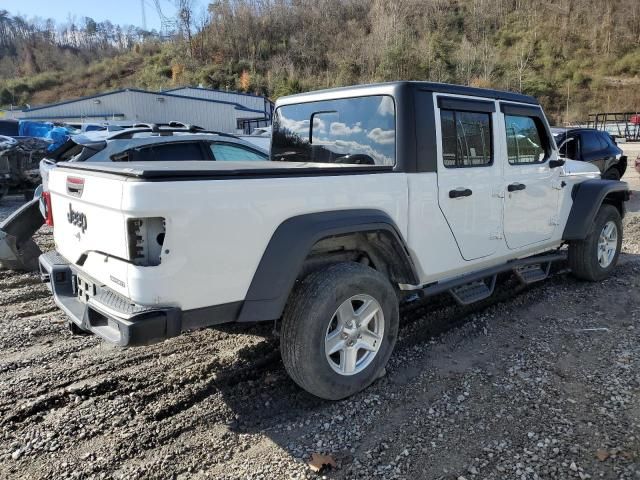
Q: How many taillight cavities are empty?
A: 1